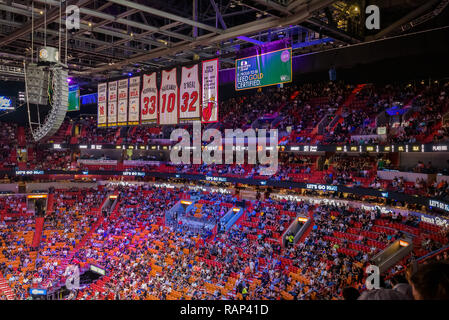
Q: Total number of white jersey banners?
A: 3